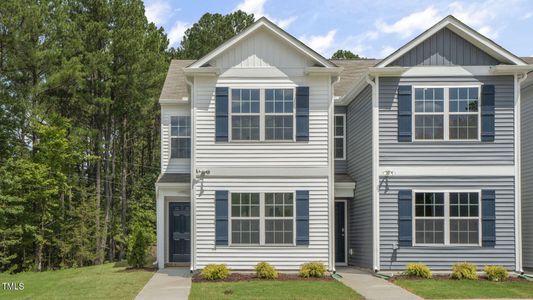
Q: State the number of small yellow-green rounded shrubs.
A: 6